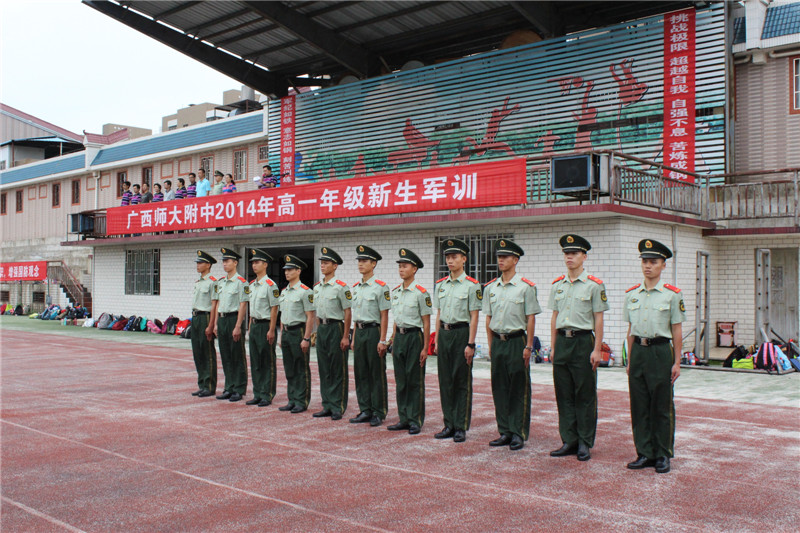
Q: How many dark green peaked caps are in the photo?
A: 12